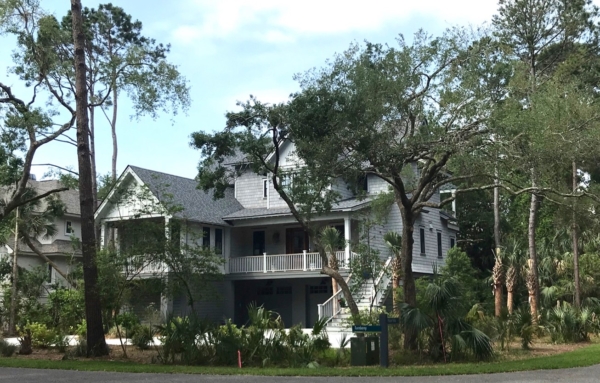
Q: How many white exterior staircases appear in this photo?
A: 1